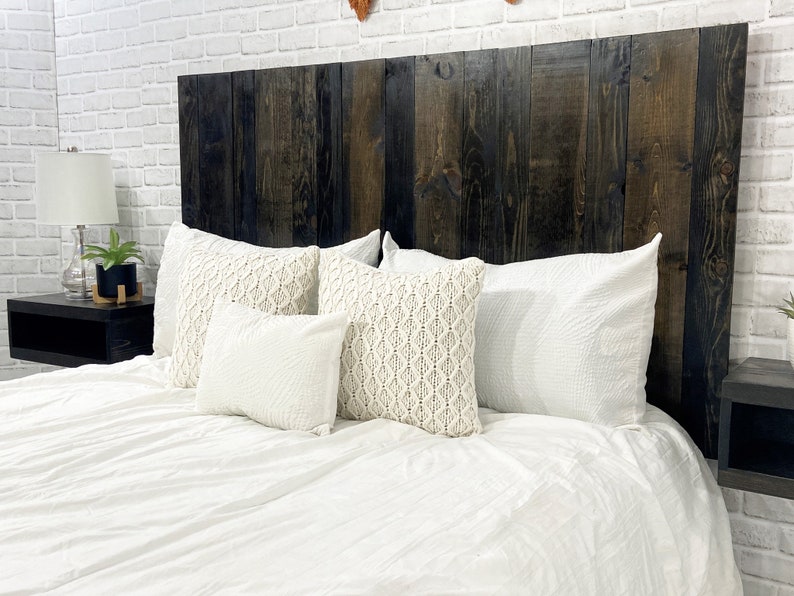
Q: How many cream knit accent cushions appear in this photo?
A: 2